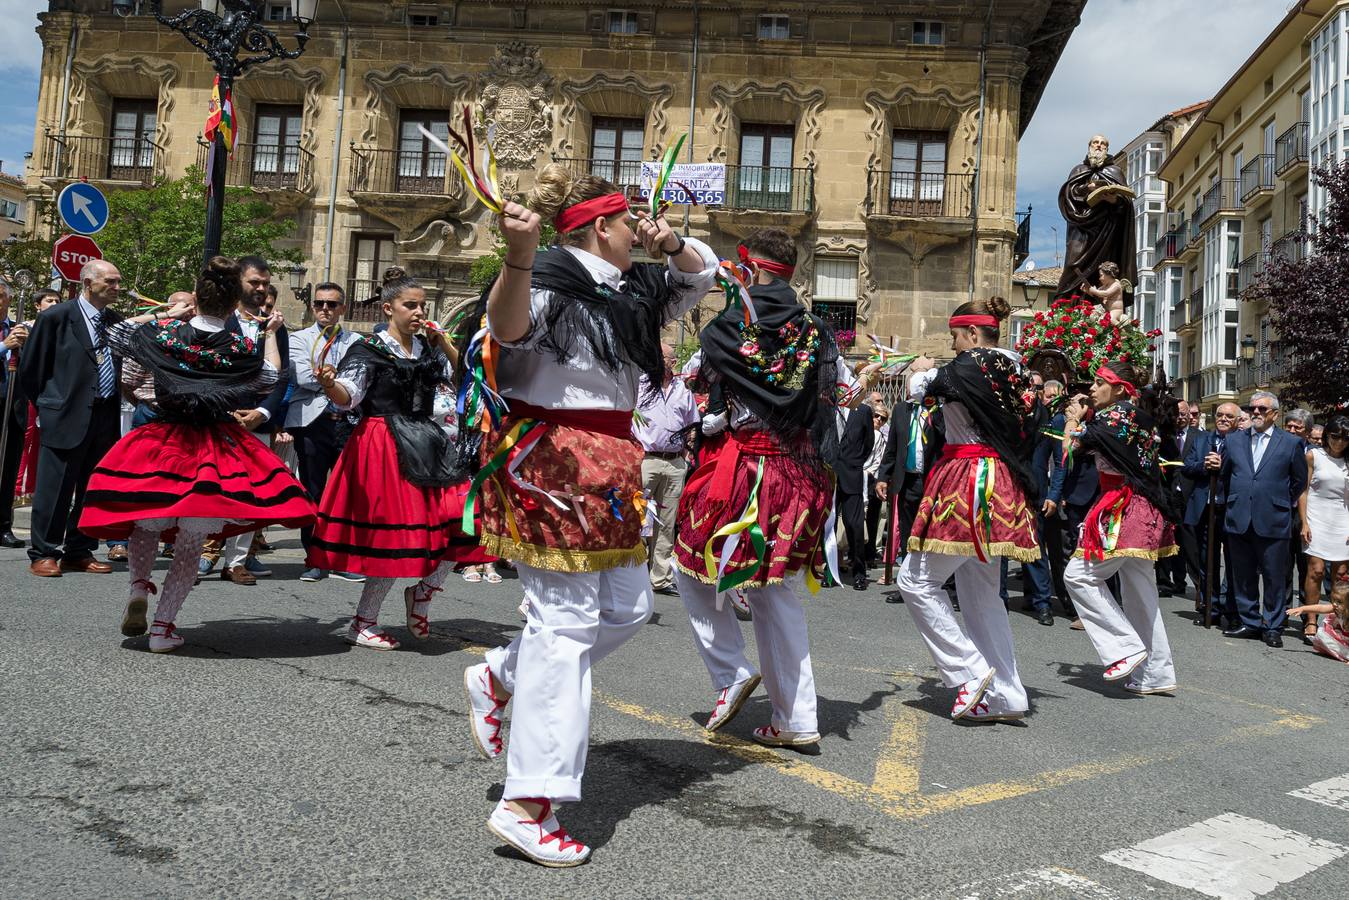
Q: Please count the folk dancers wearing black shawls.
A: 6